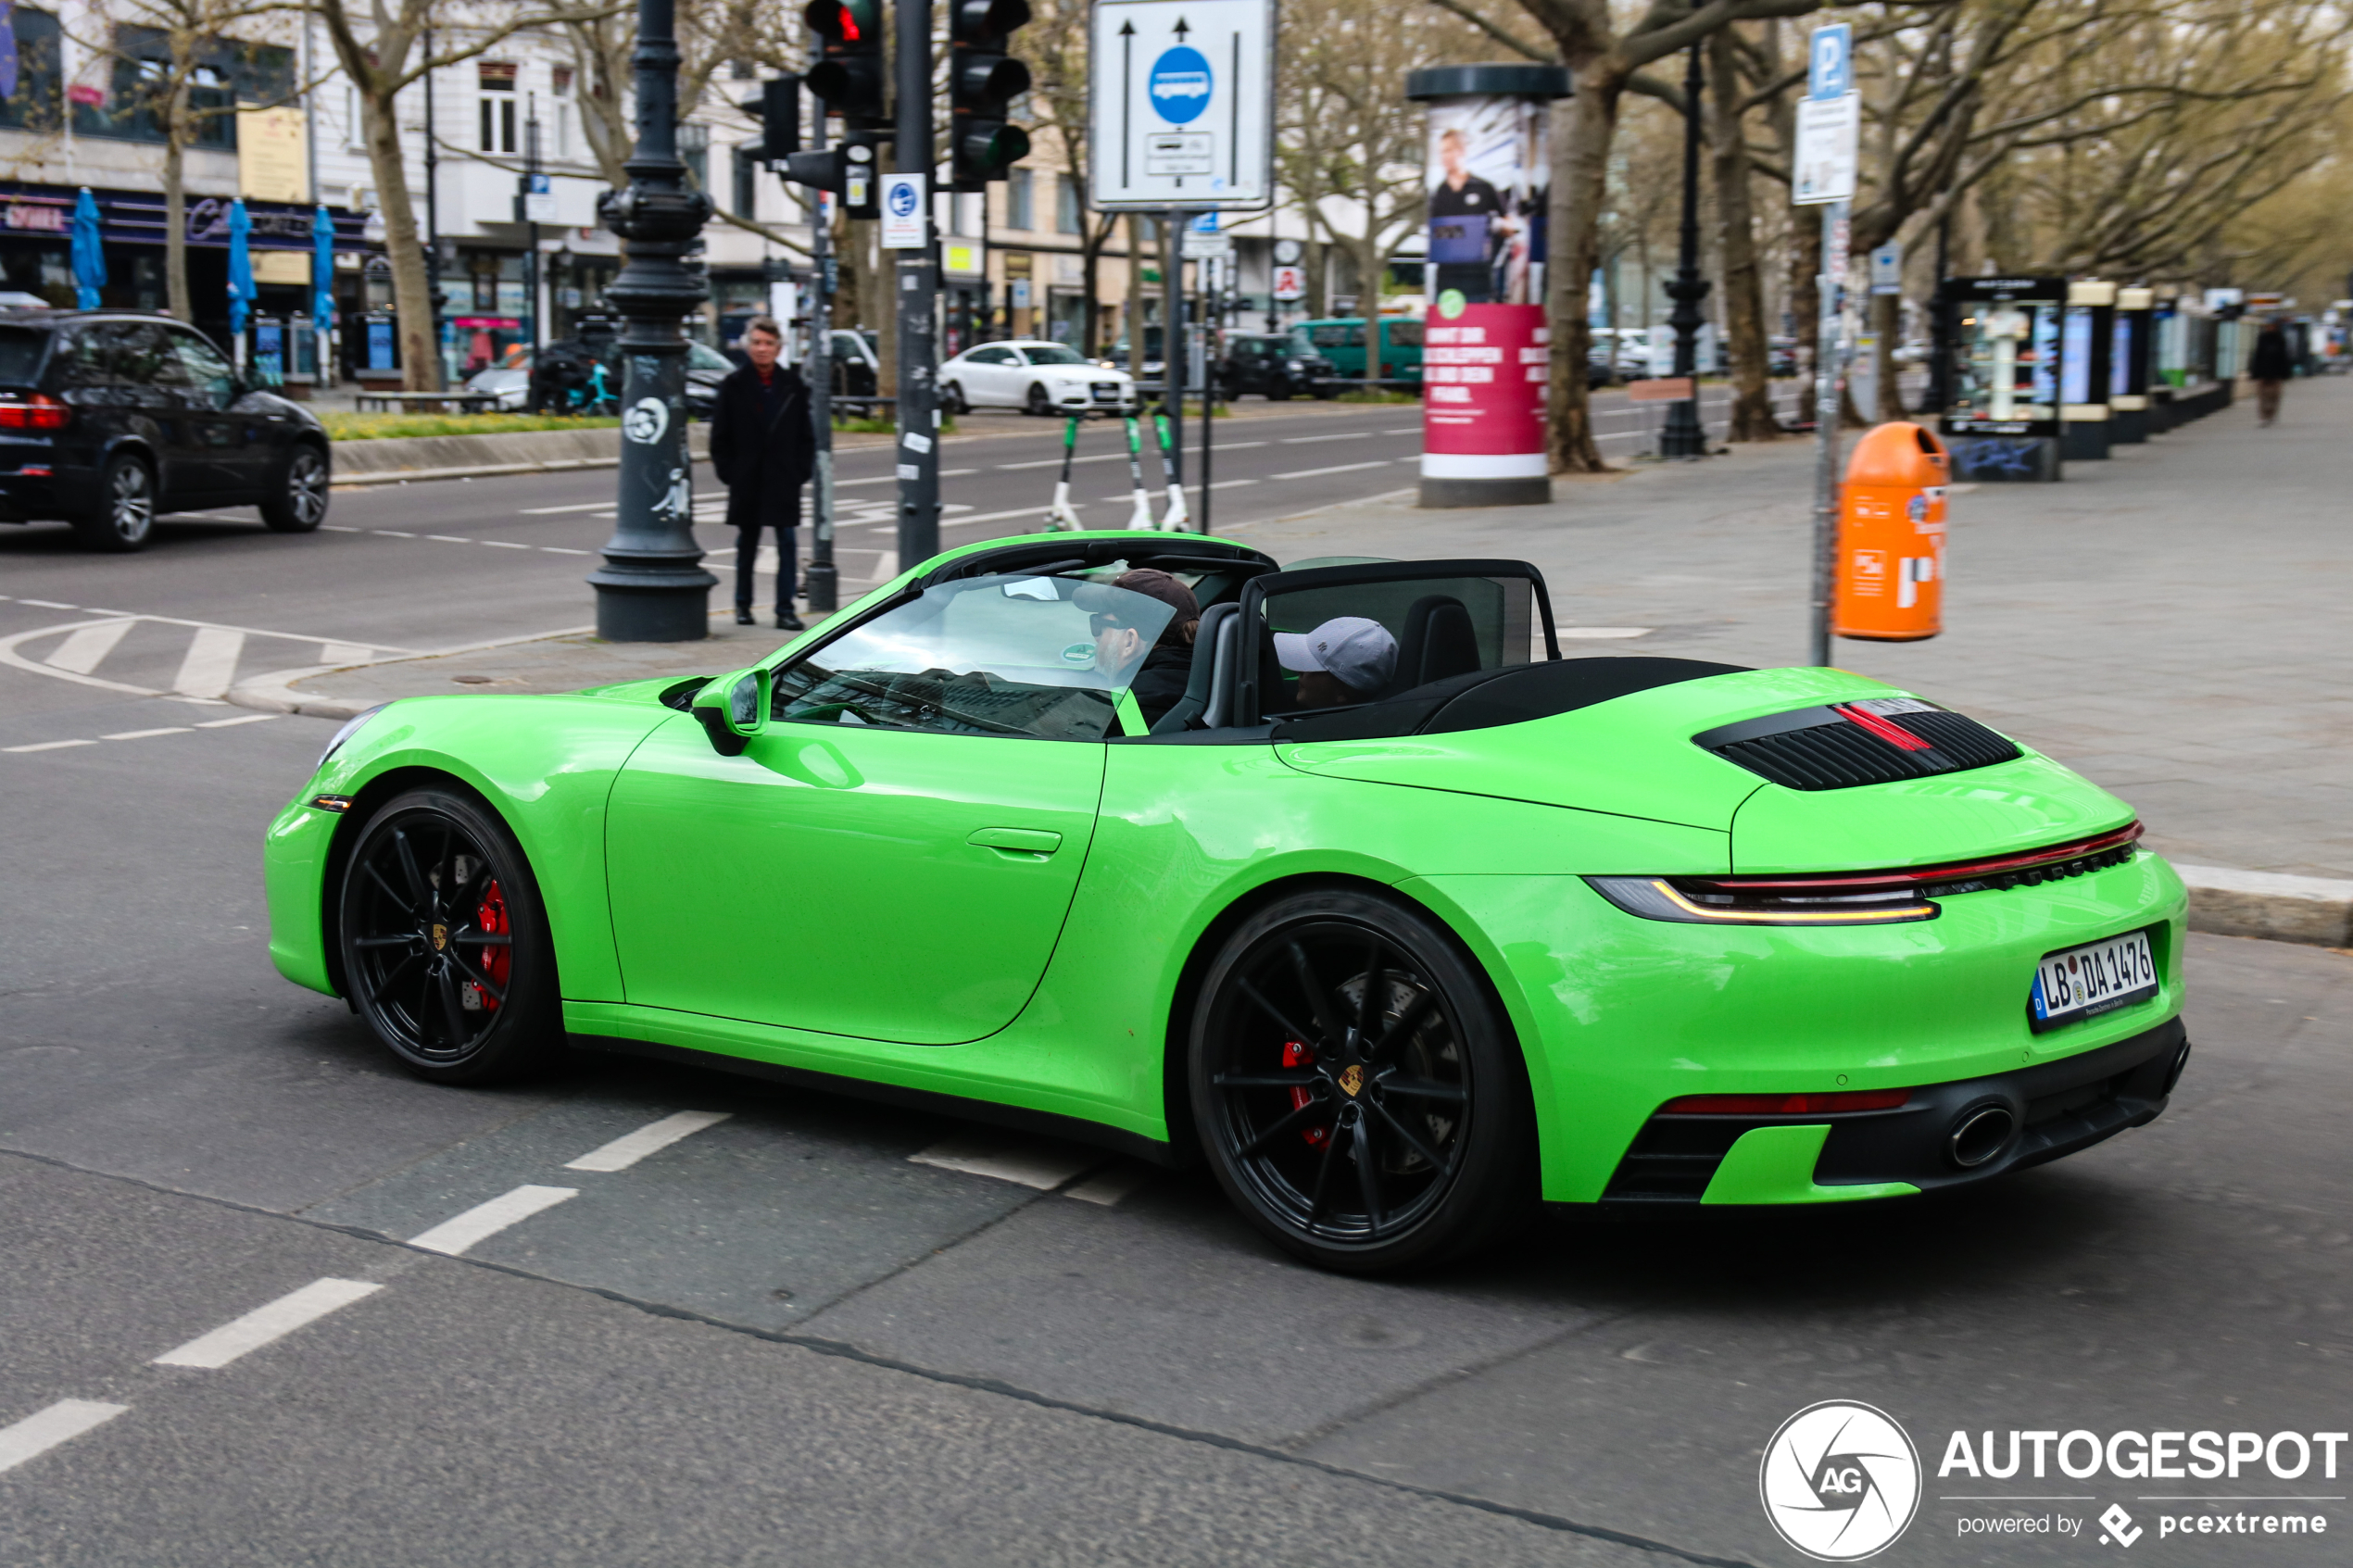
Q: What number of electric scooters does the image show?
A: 3